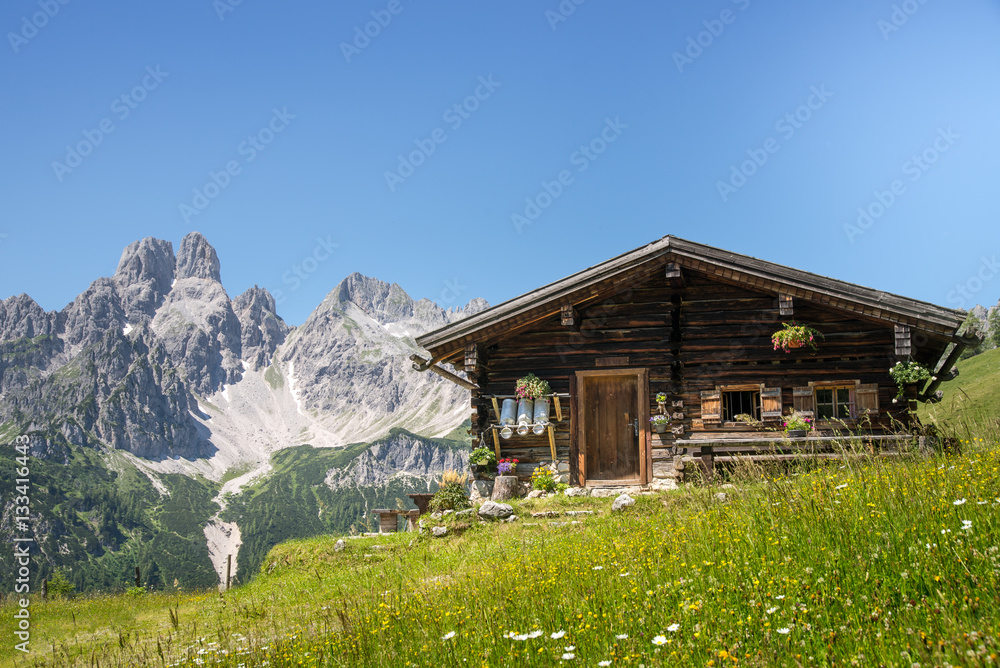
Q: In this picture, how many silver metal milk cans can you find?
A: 3